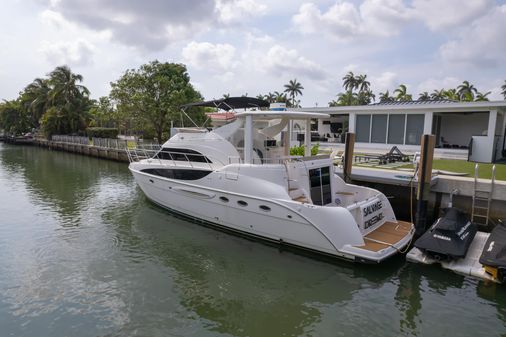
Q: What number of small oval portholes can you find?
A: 3